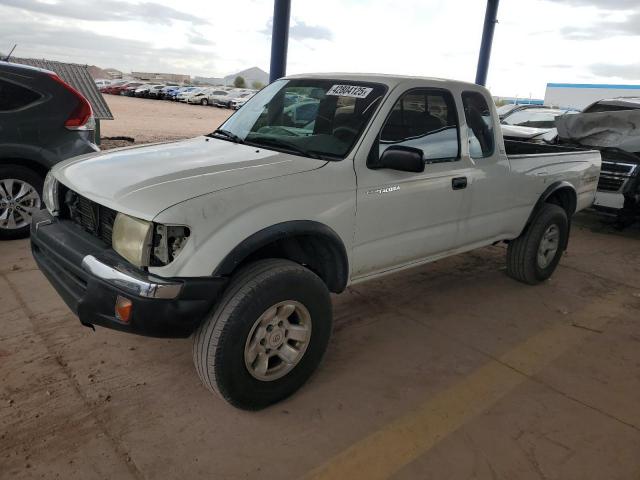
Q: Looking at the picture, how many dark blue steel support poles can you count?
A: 2